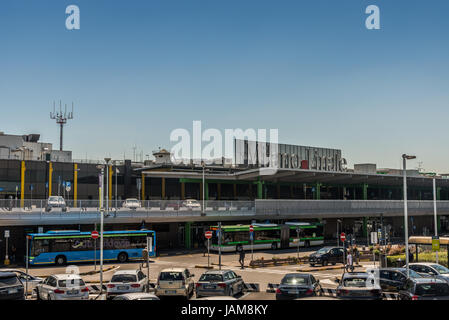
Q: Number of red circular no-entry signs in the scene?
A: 4